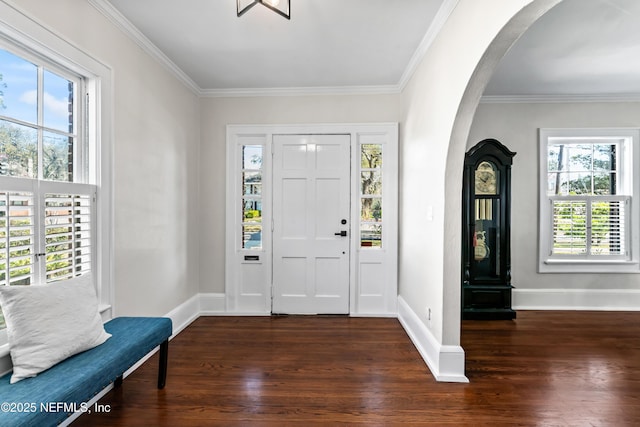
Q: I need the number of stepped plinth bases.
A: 1